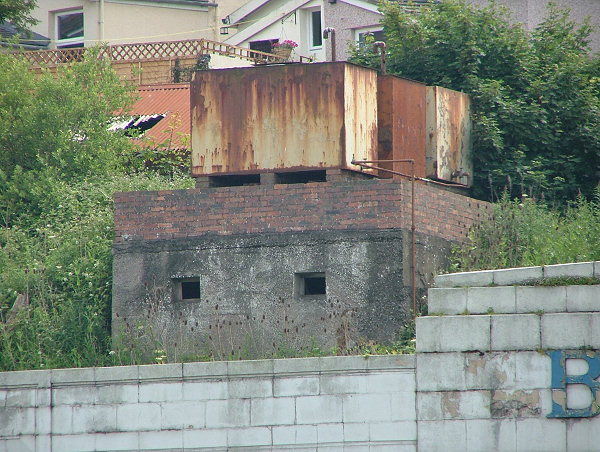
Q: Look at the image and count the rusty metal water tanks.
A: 3